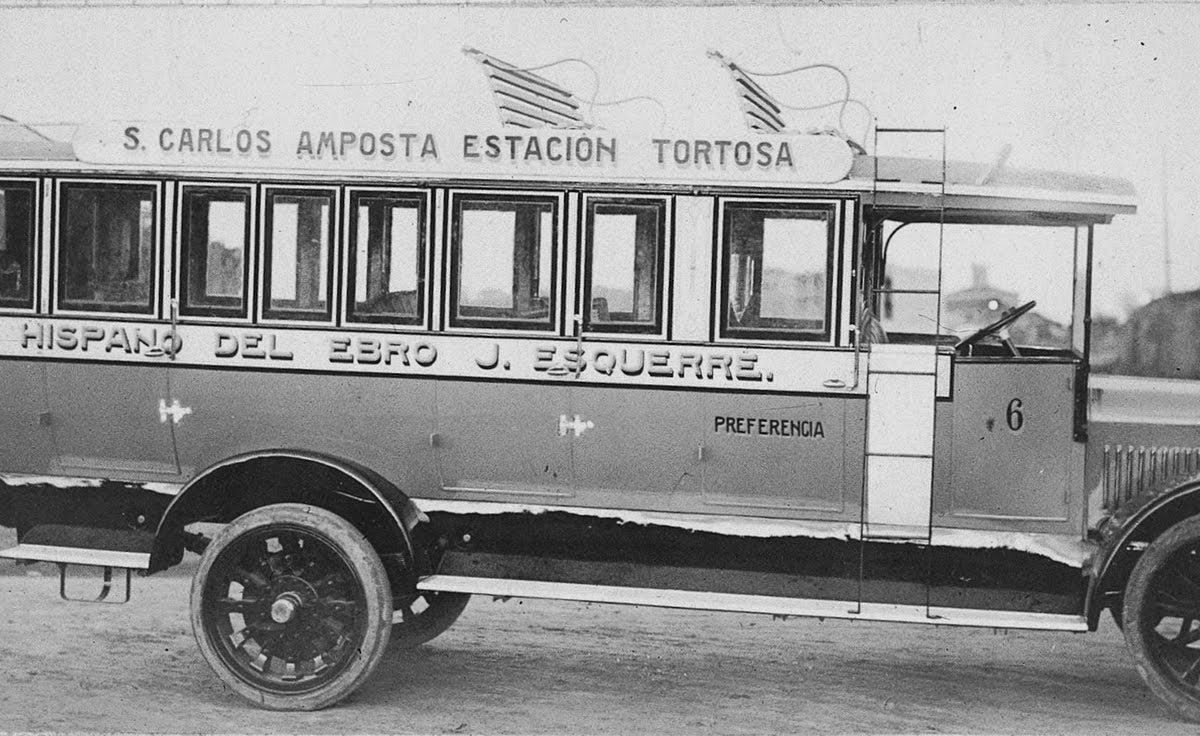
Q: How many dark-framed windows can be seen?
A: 8